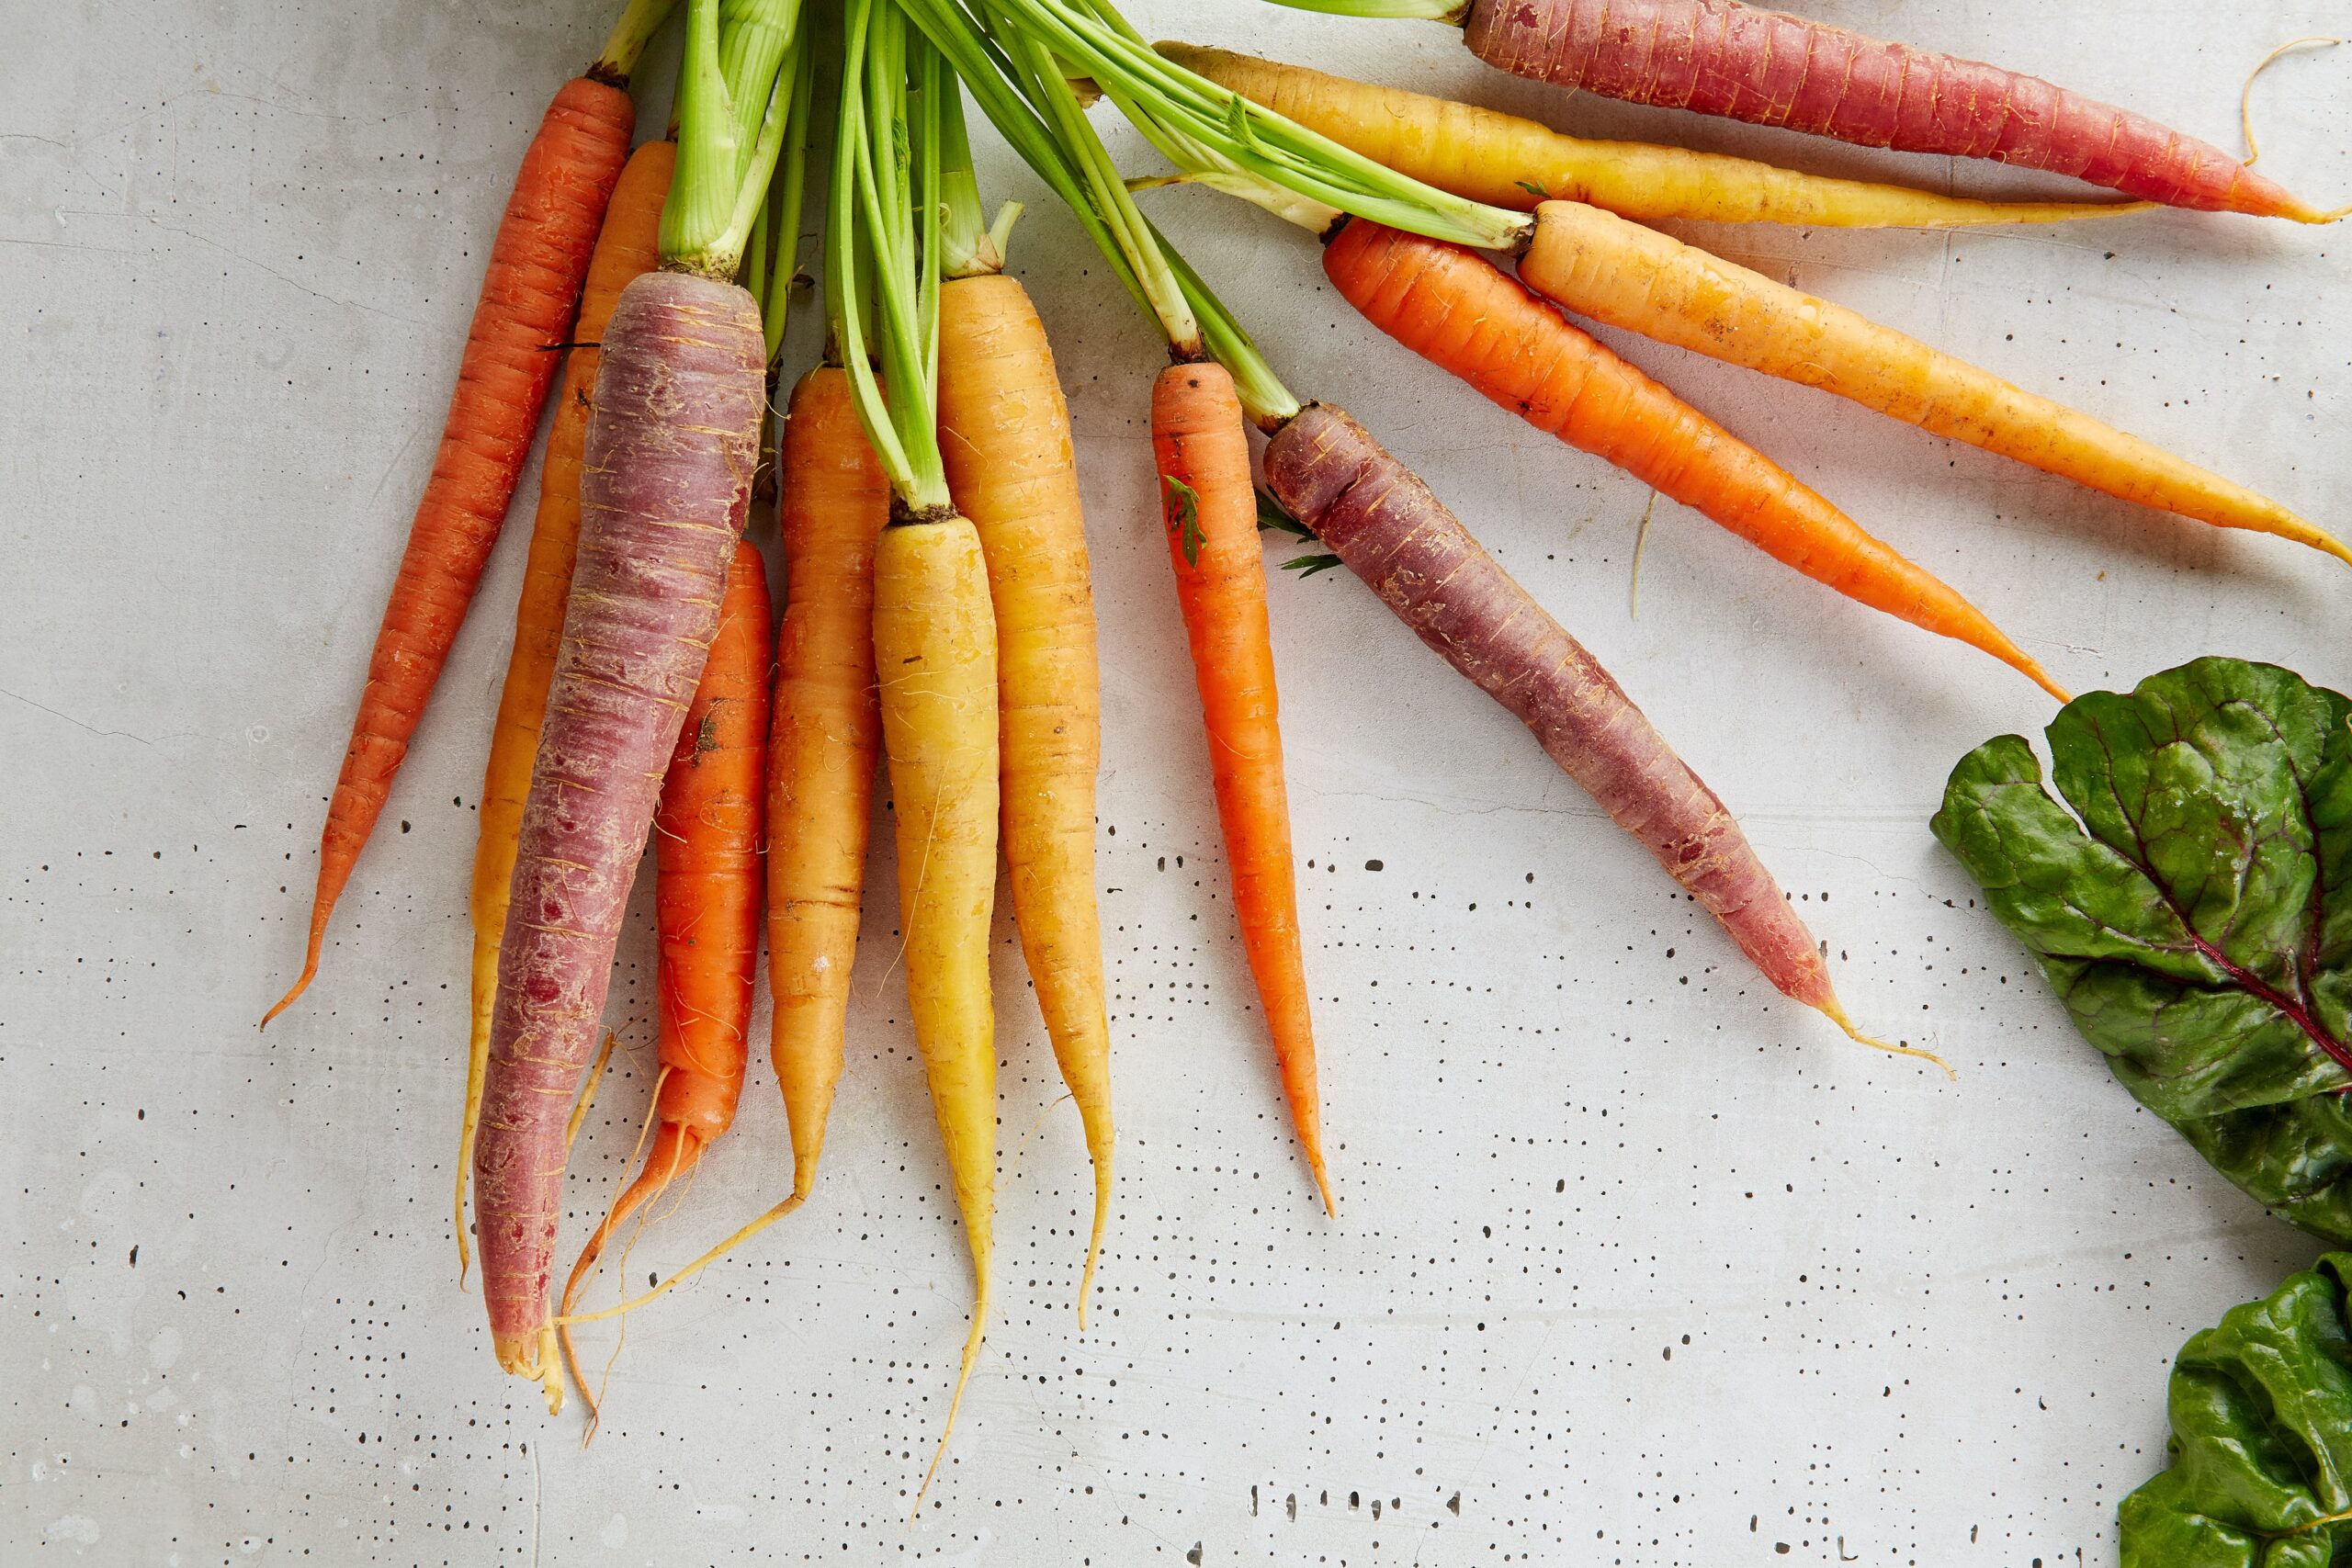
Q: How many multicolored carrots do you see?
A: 13